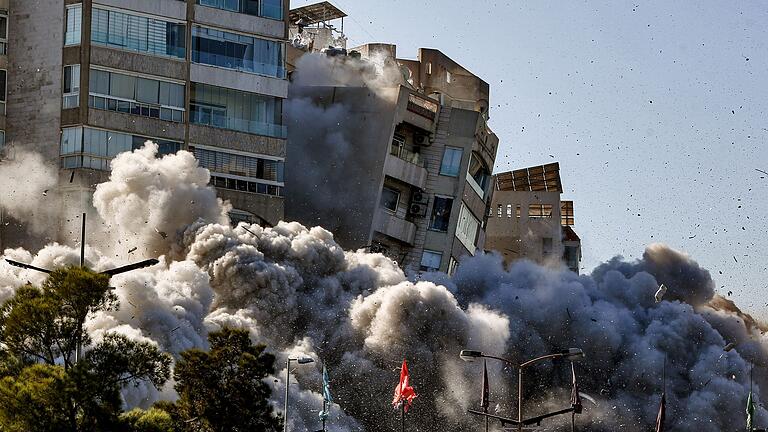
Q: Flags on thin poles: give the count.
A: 6